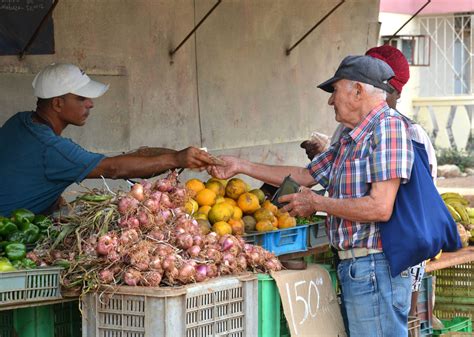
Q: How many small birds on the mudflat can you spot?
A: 0